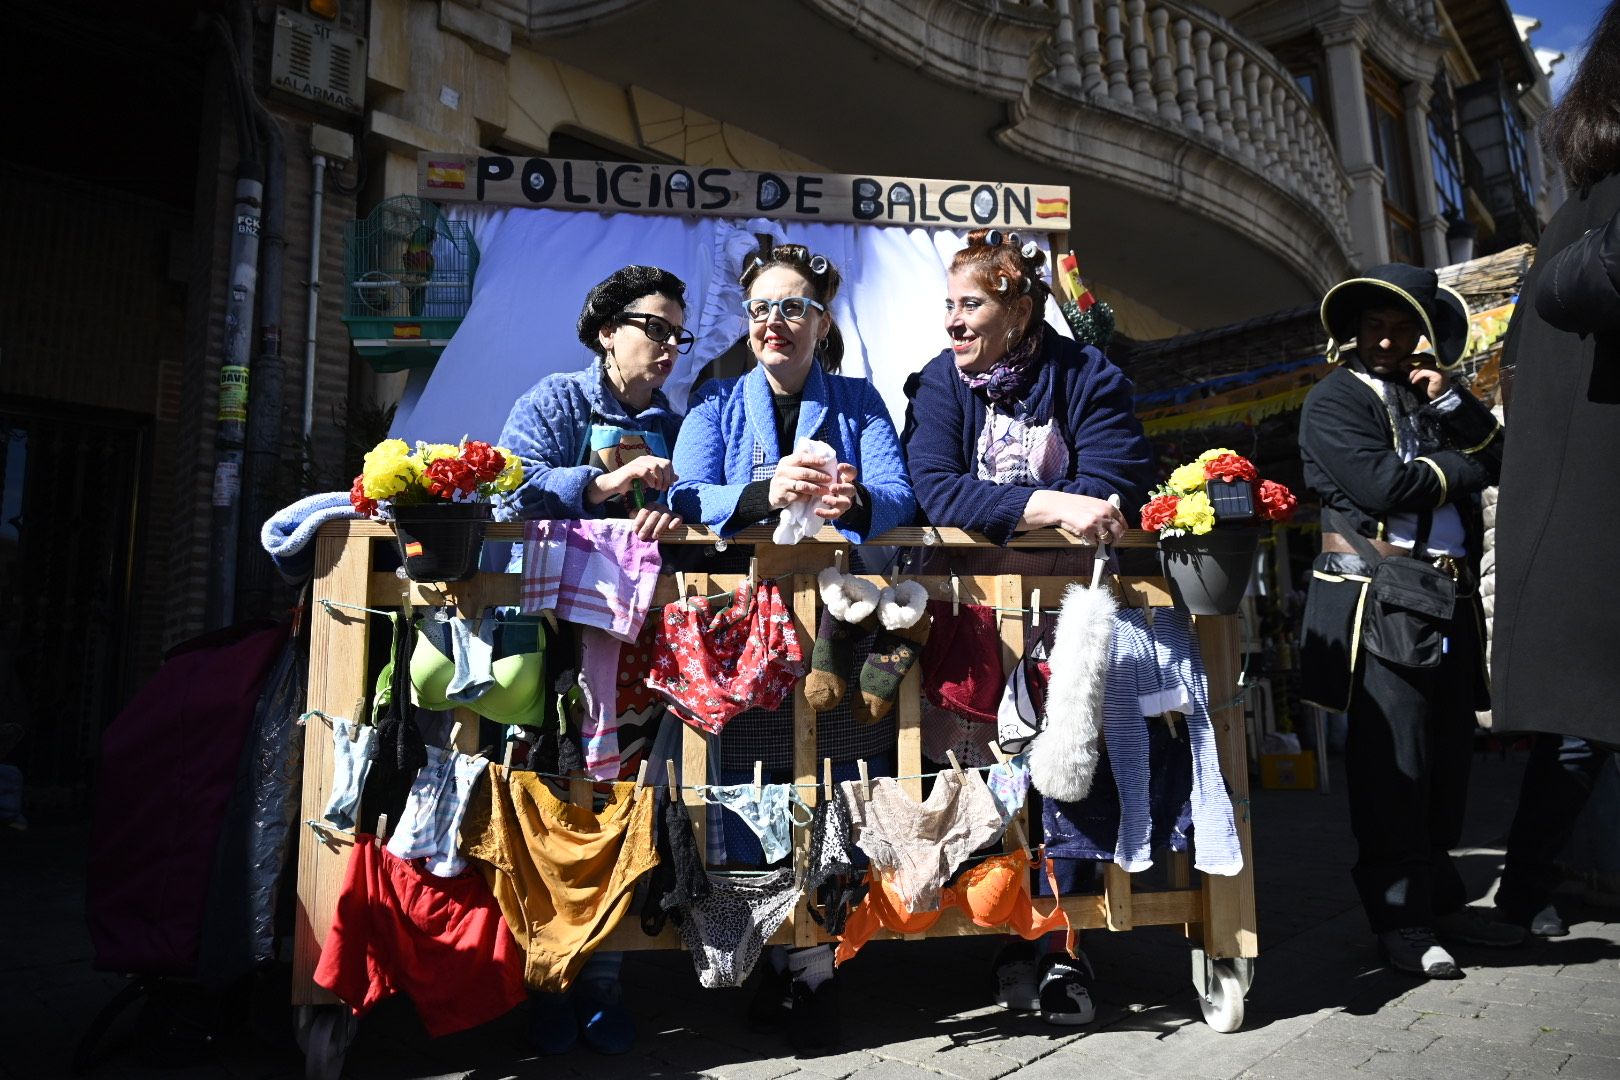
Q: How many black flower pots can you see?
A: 2